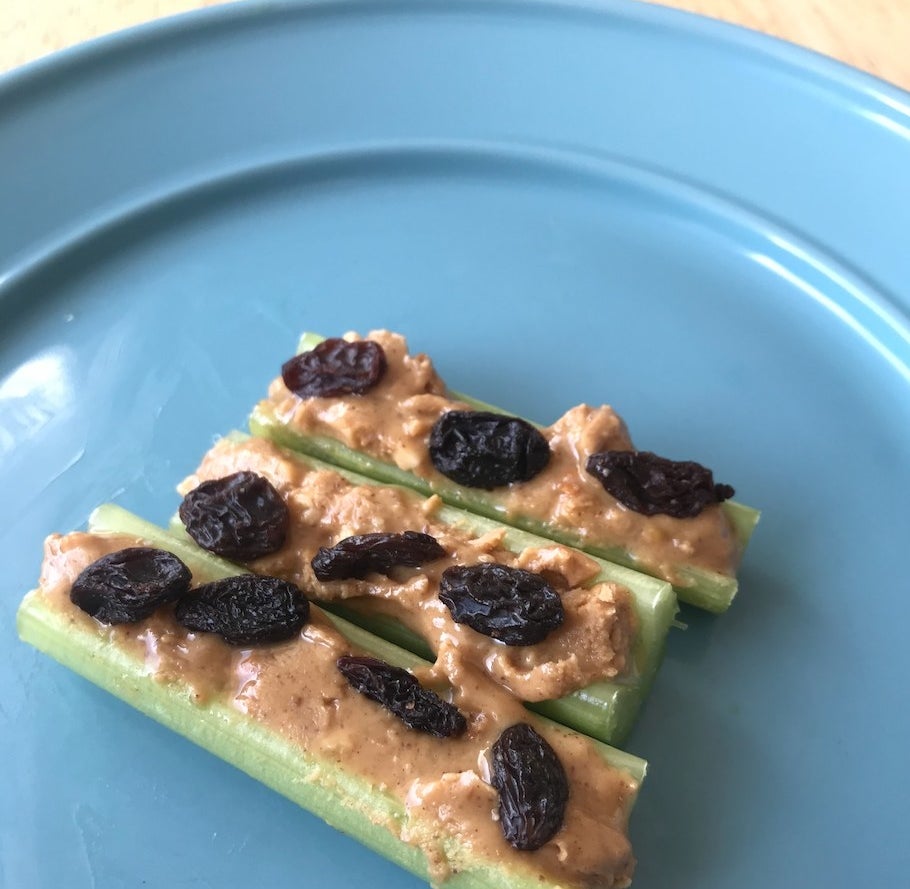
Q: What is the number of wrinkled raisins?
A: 10